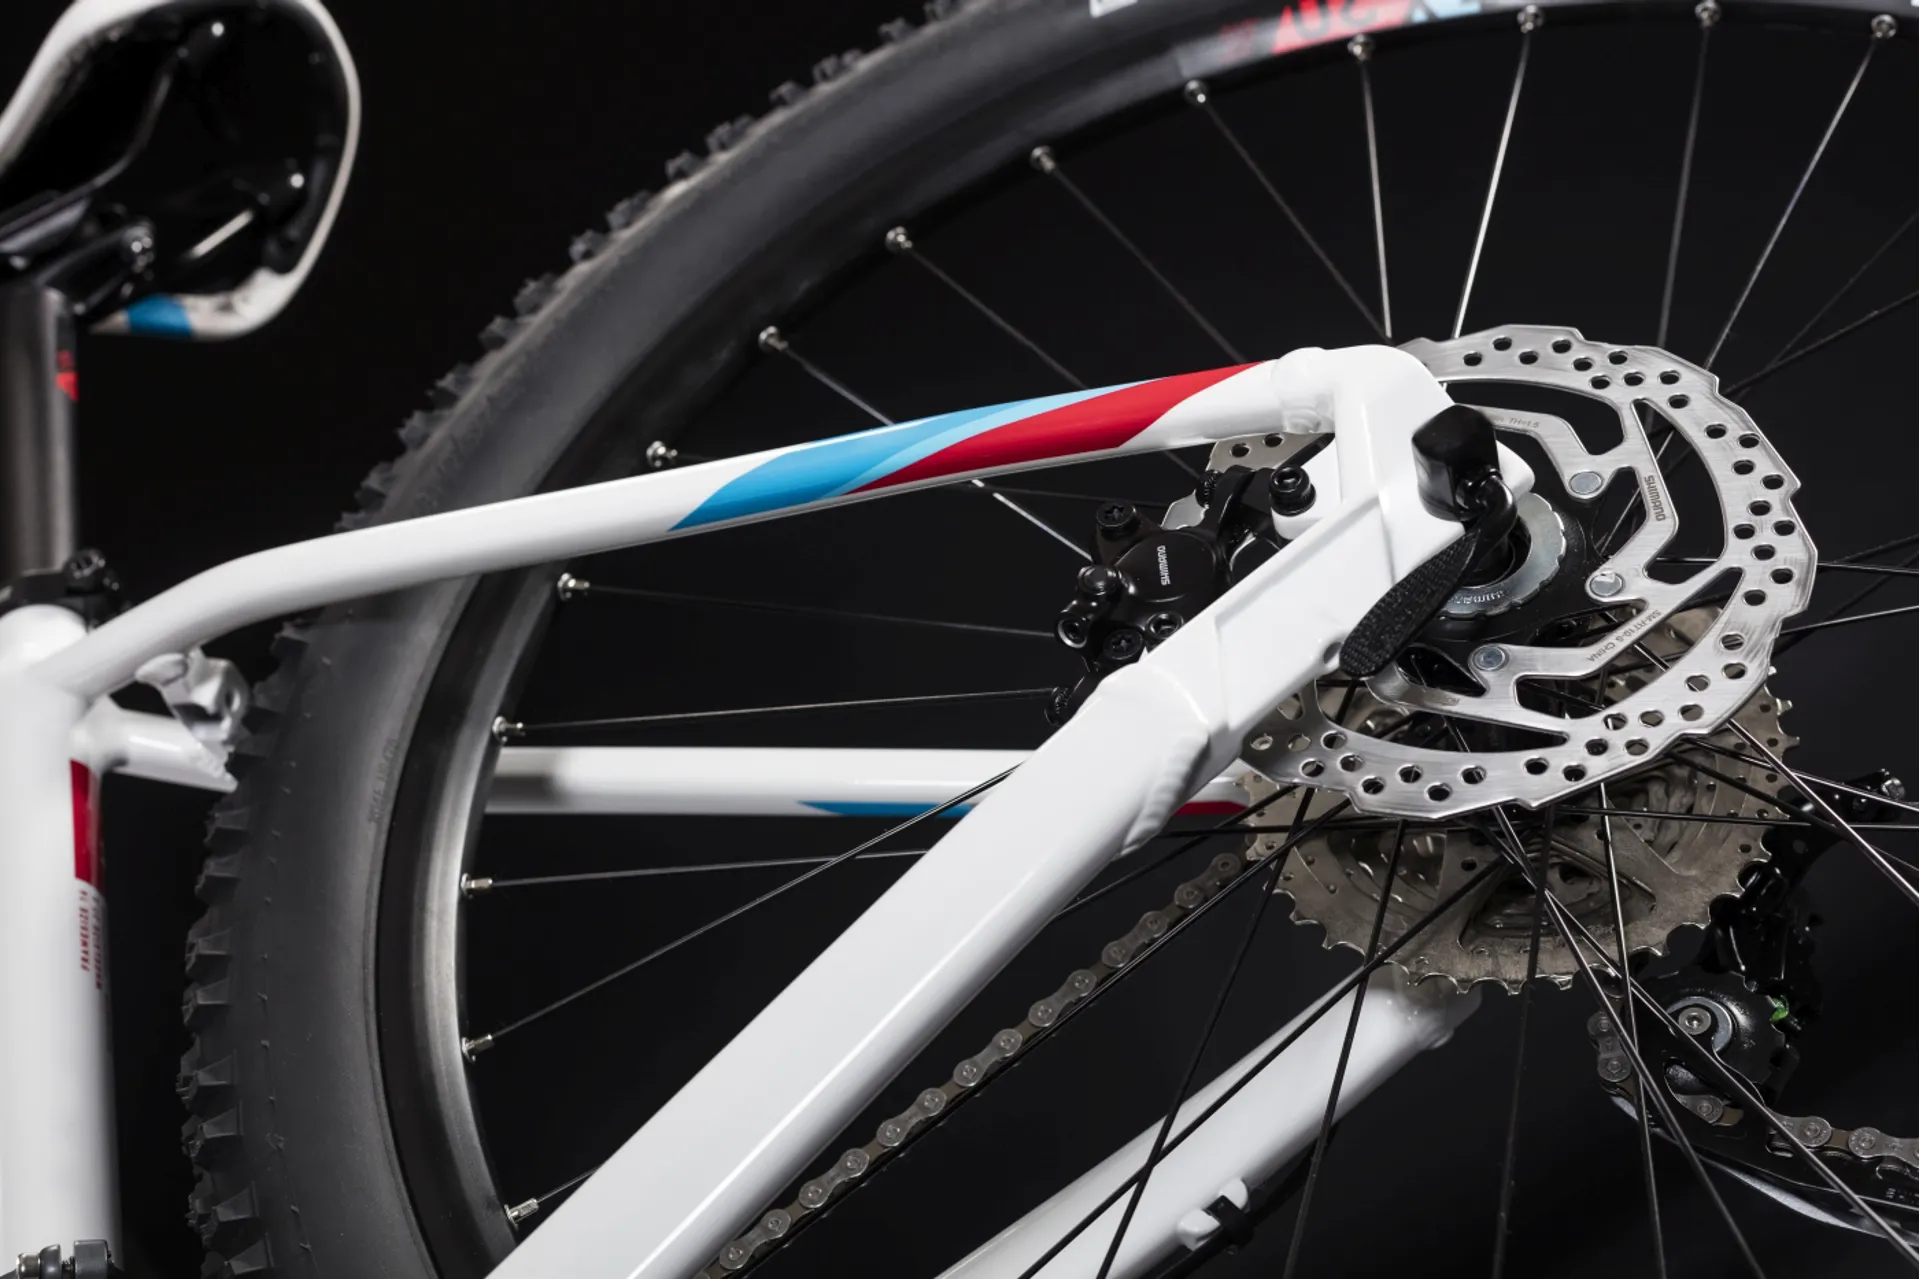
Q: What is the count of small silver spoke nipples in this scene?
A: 14